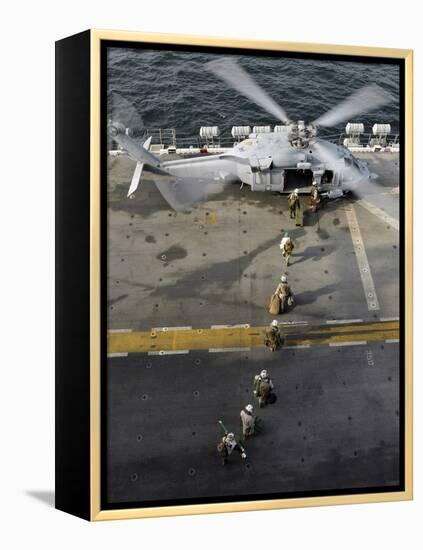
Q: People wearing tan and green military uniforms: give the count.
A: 8